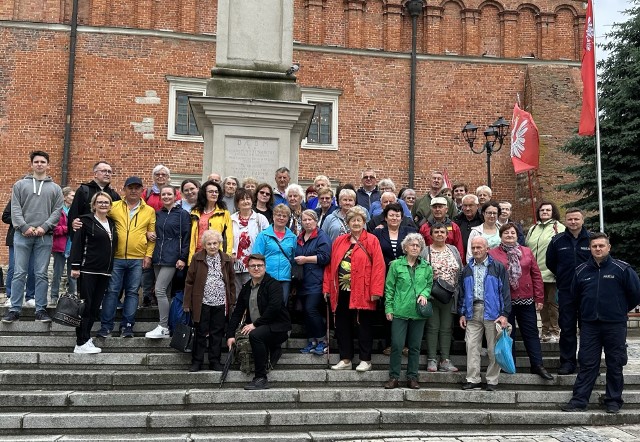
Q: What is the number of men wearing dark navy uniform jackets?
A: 2